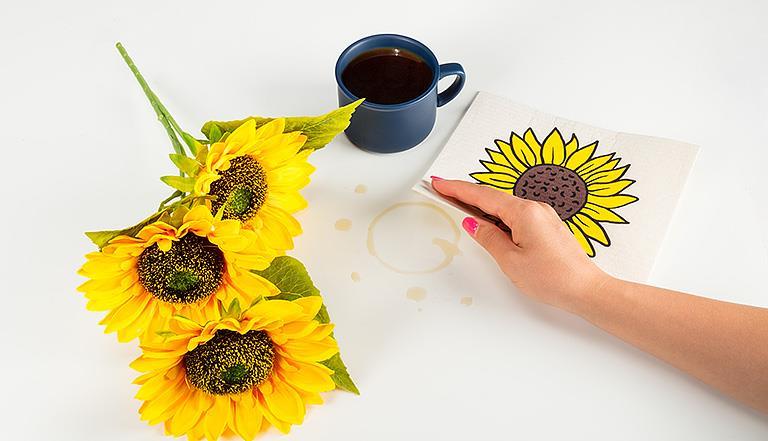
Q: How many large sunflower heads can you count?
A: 3